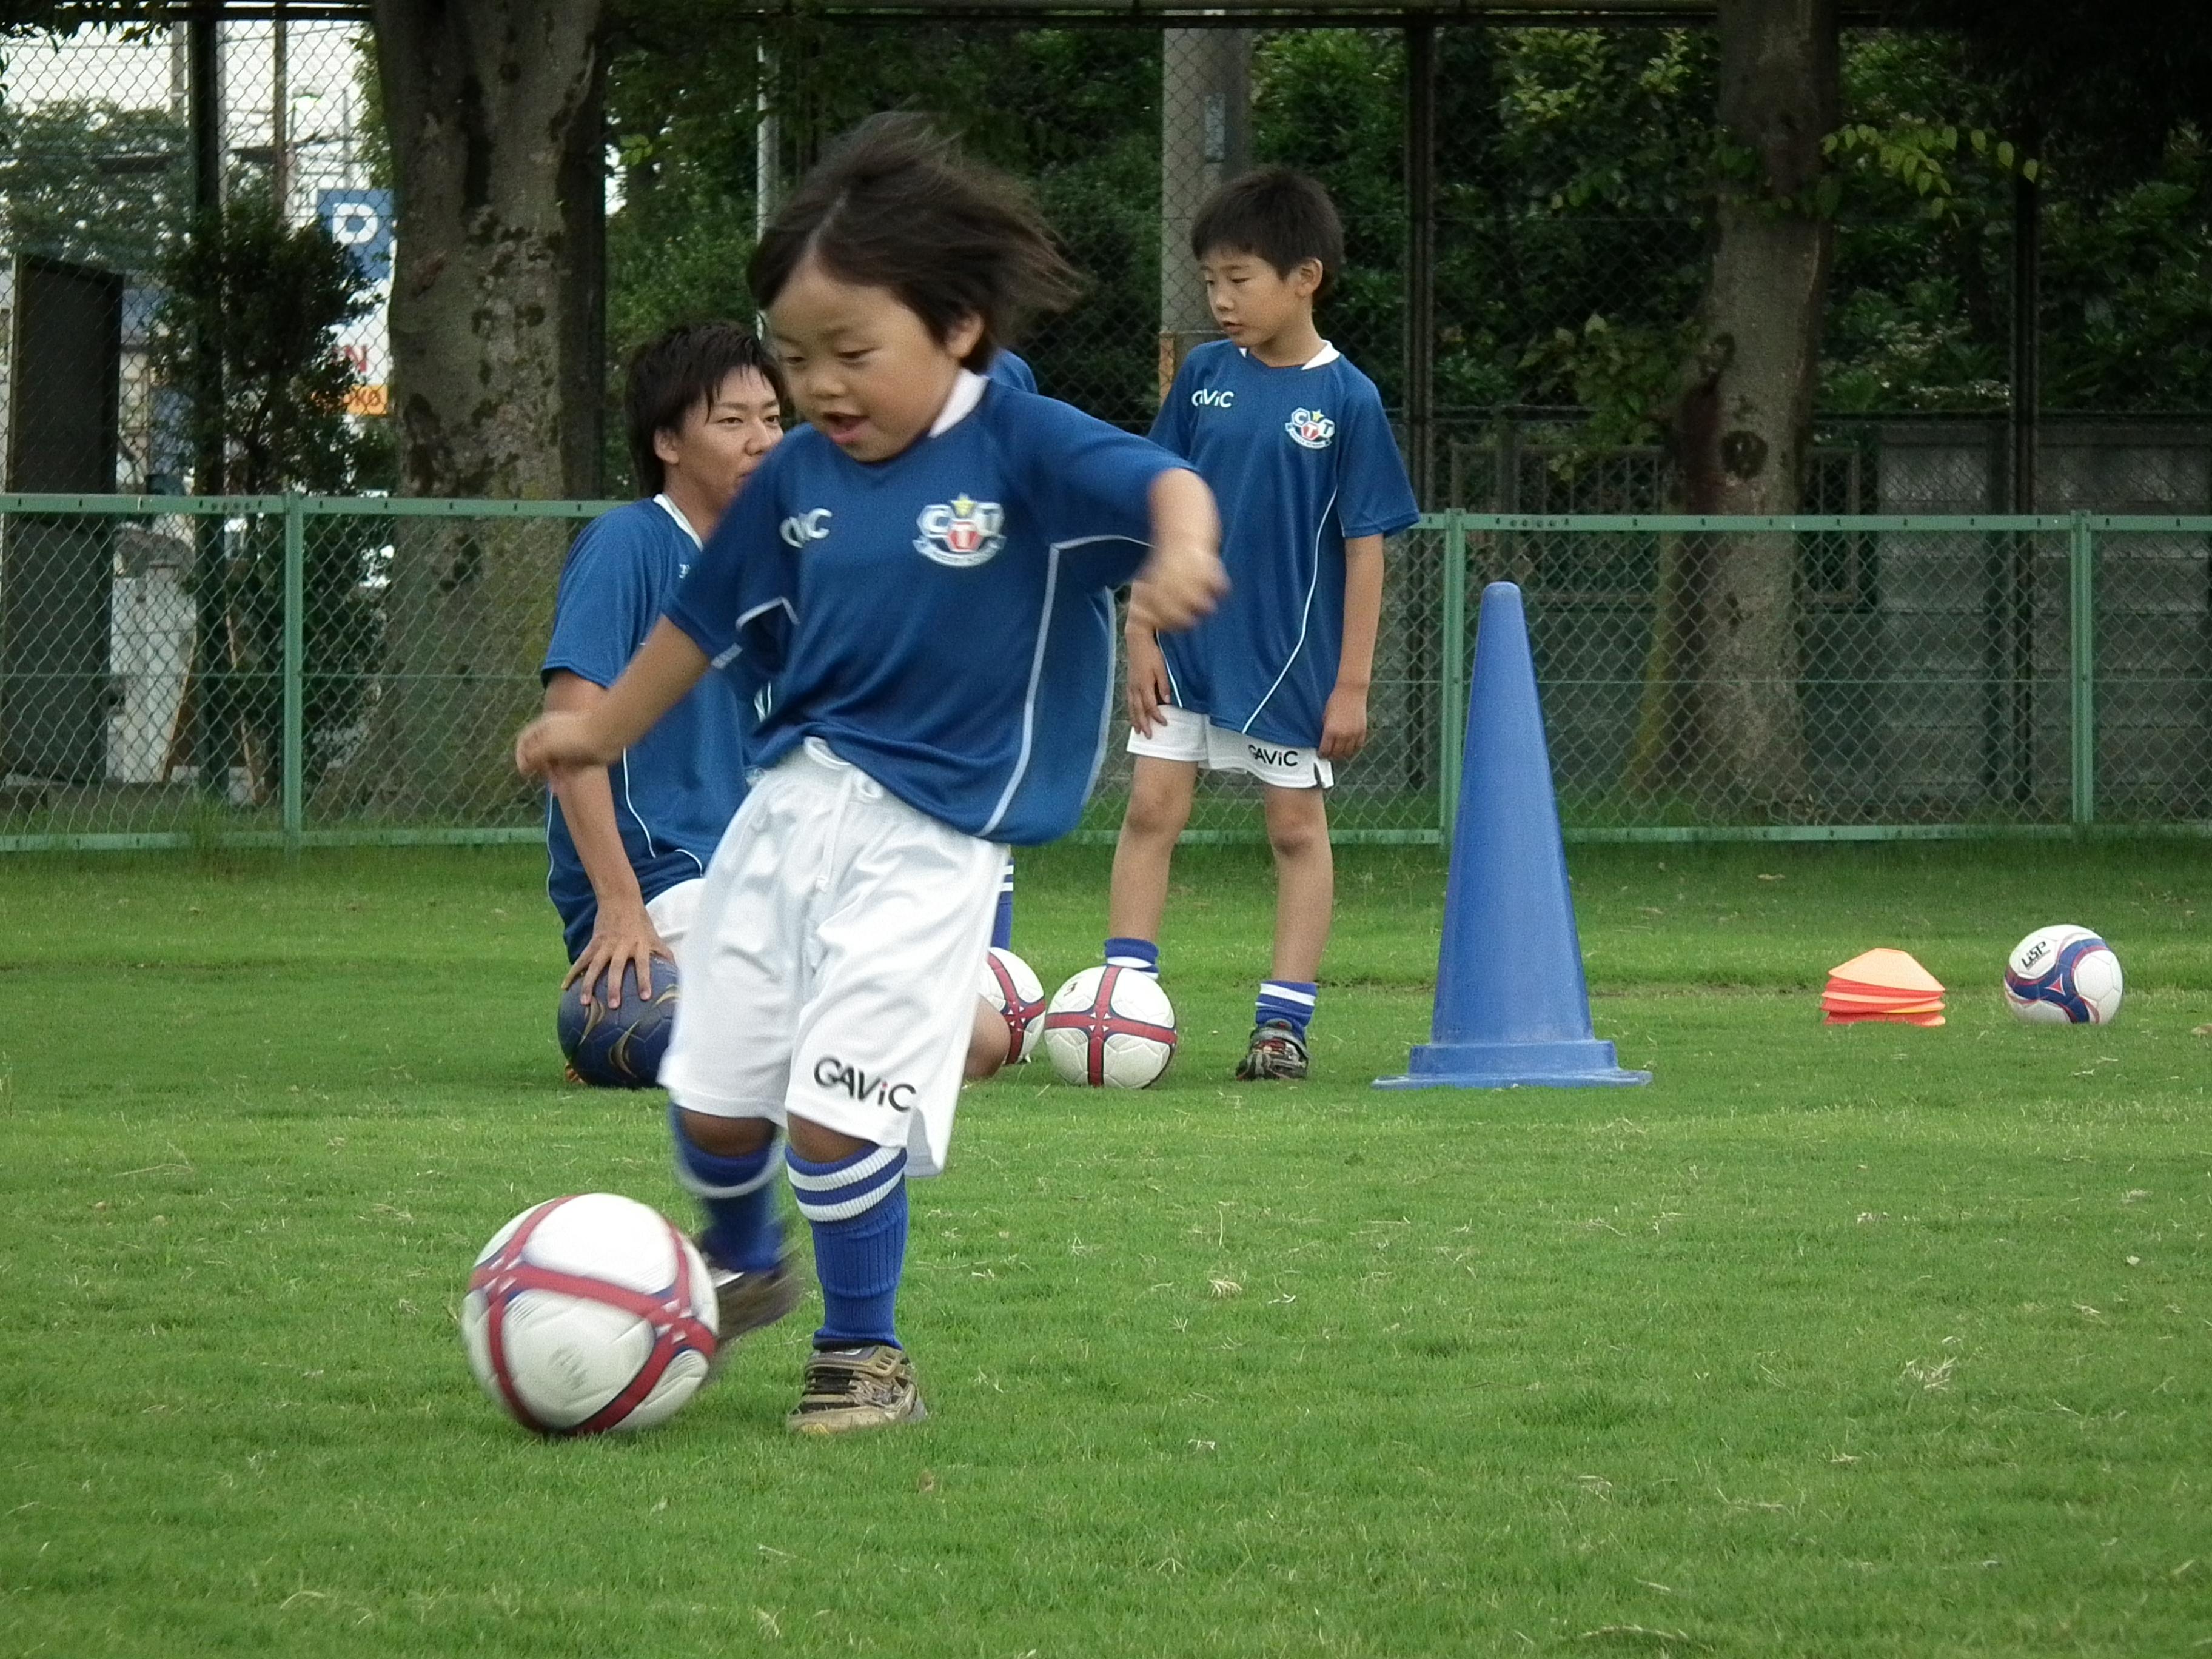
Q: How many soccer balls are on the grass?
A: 5